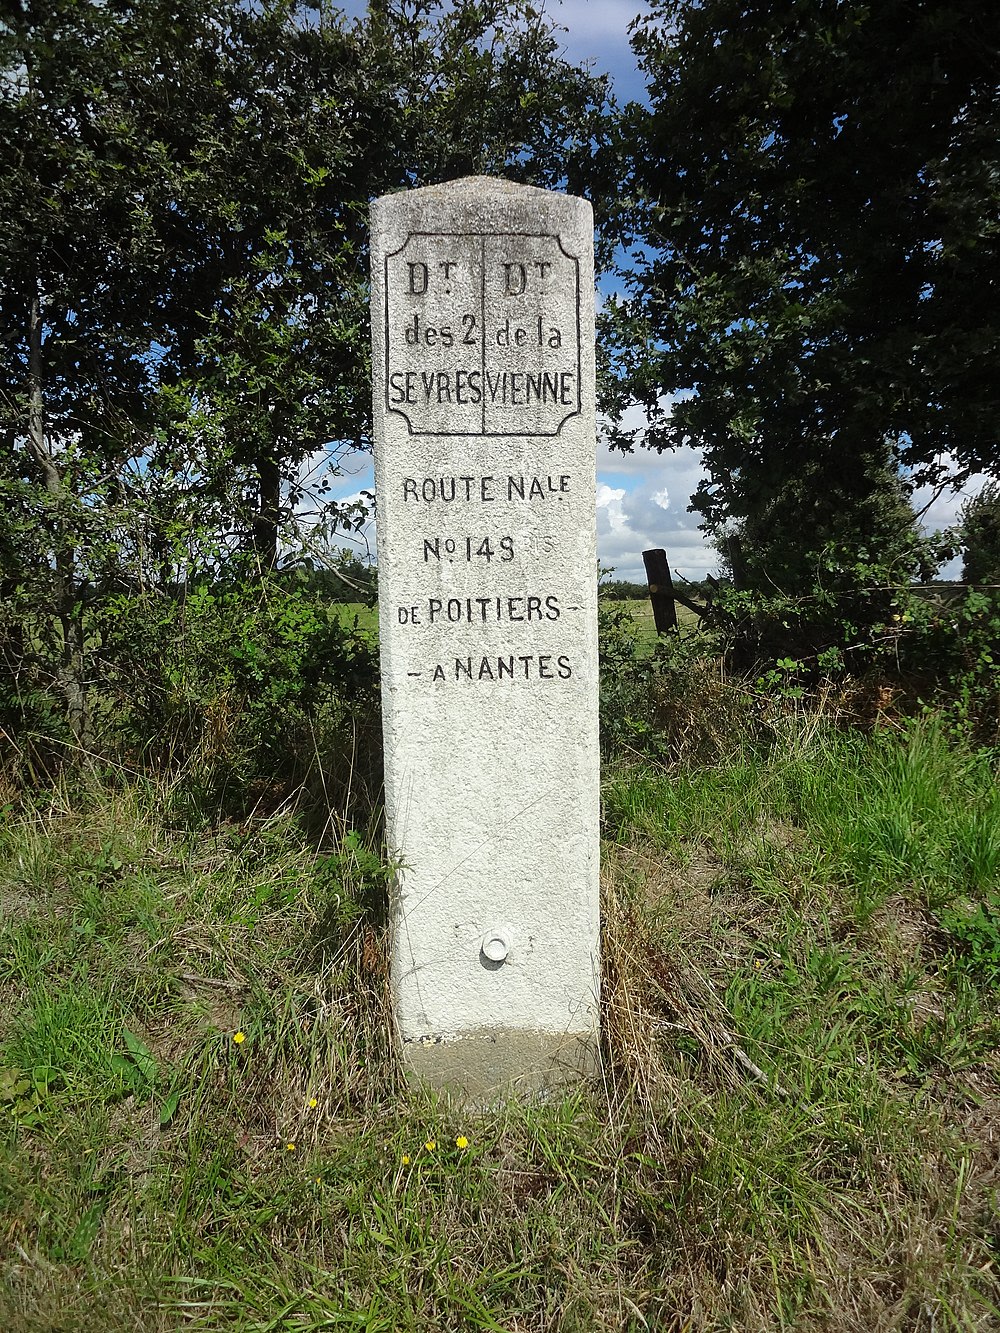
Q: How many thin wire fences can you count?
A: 1